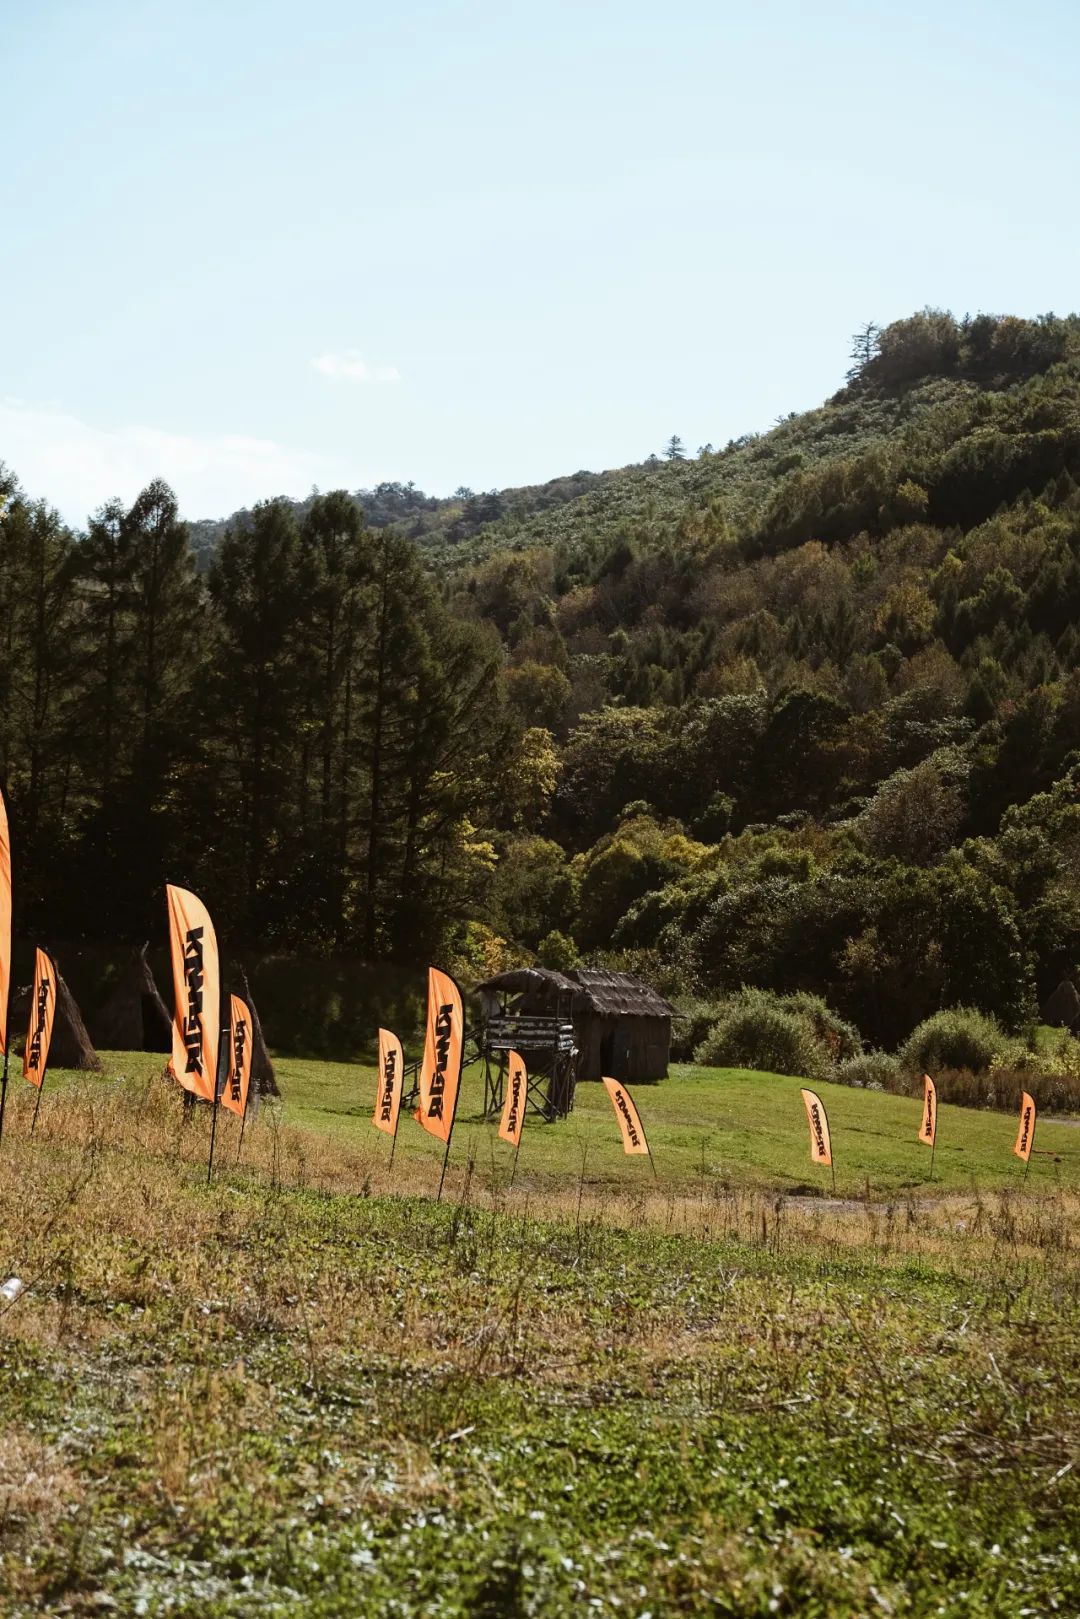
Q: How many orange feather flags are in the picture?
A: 11